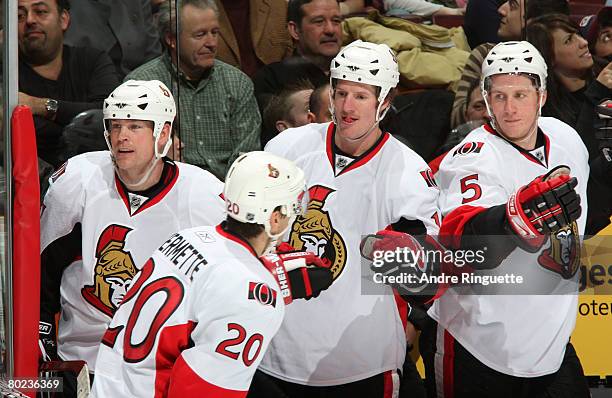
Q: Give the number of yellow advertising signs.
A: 1